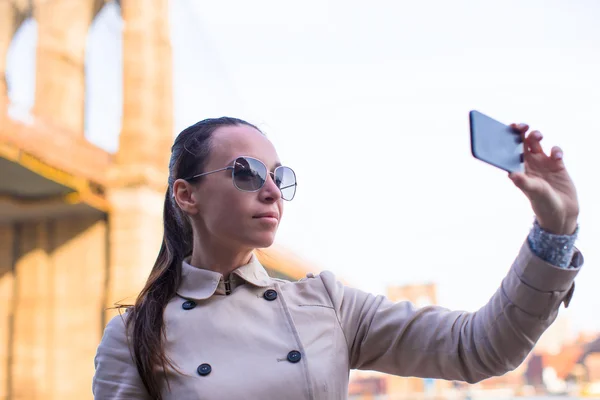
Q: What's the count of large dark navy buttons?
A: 4